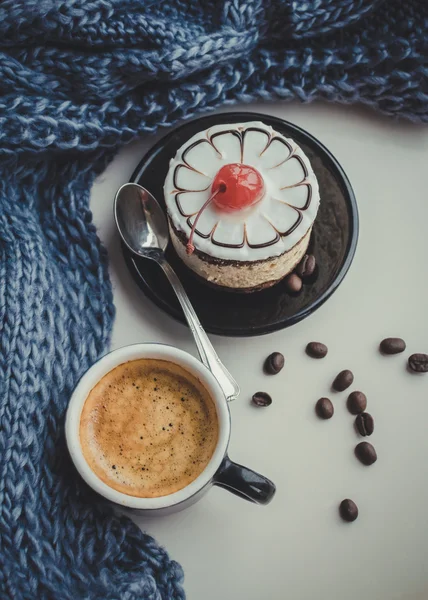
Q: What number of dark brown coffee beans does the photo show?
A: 13